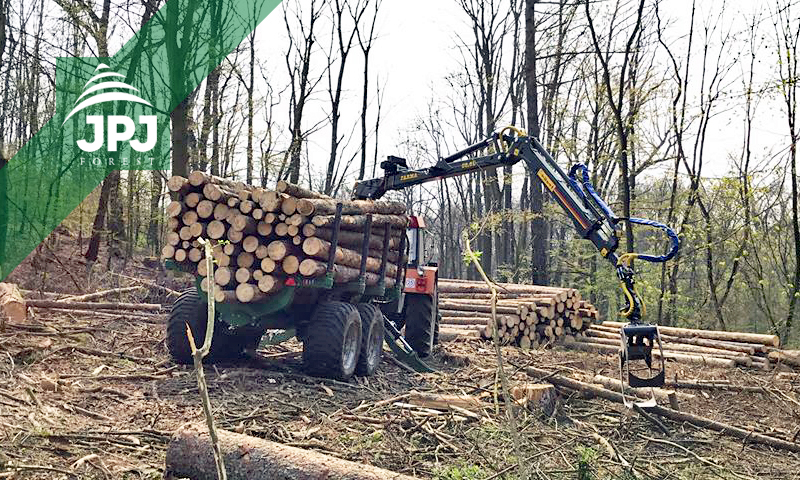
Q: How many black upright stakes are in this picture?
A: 4